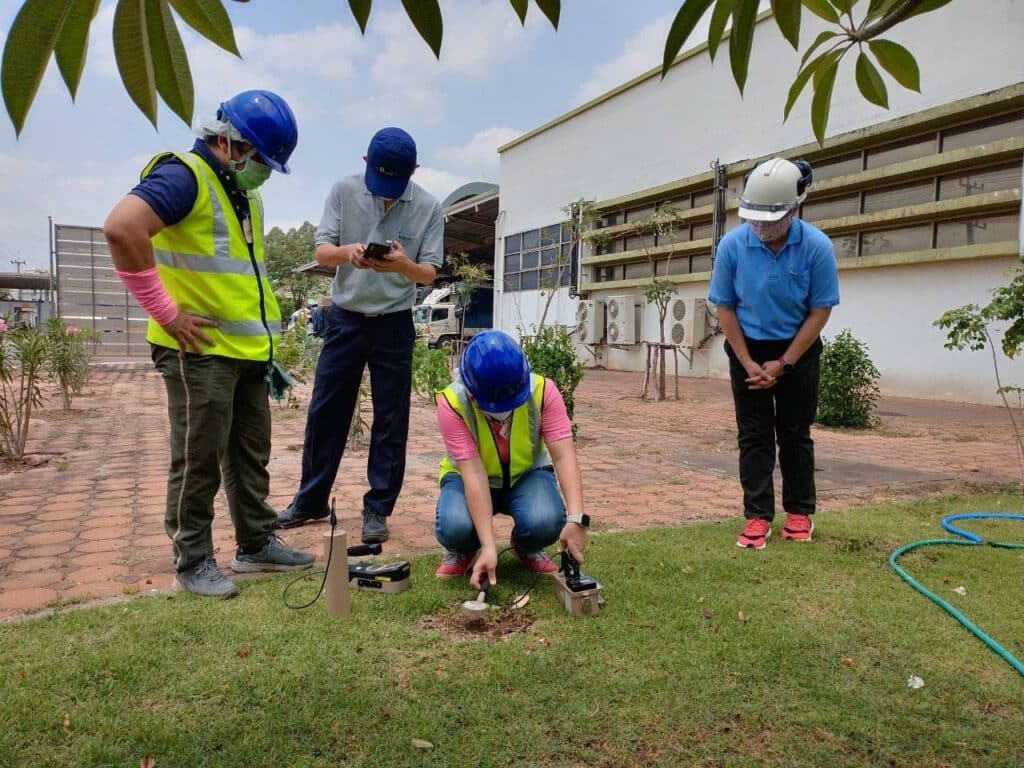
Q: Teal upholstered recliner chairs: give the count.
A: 0